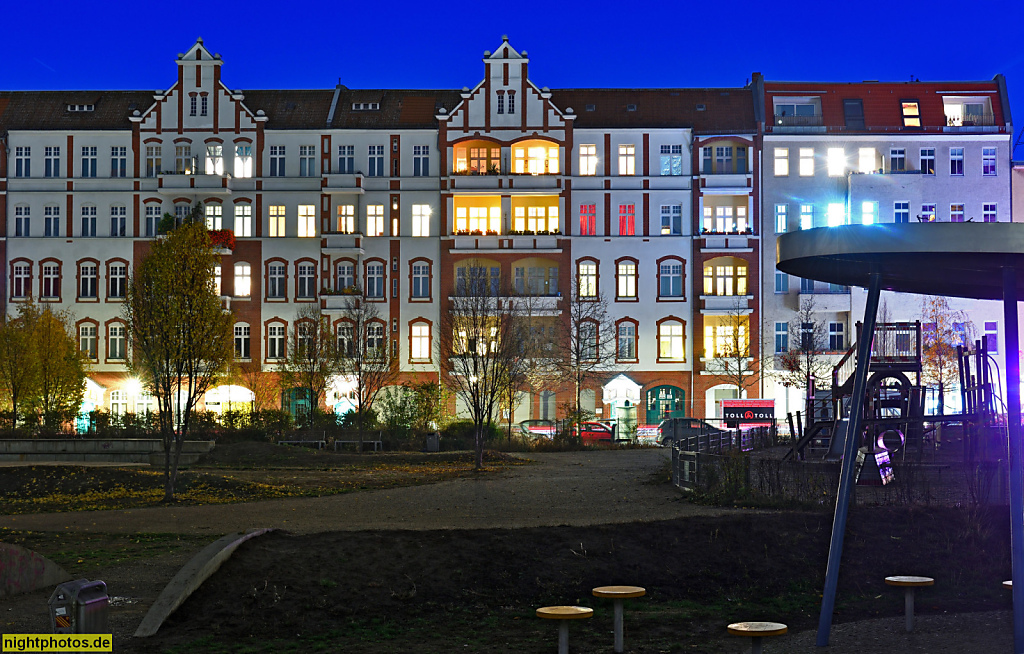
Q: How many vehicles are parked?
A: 3